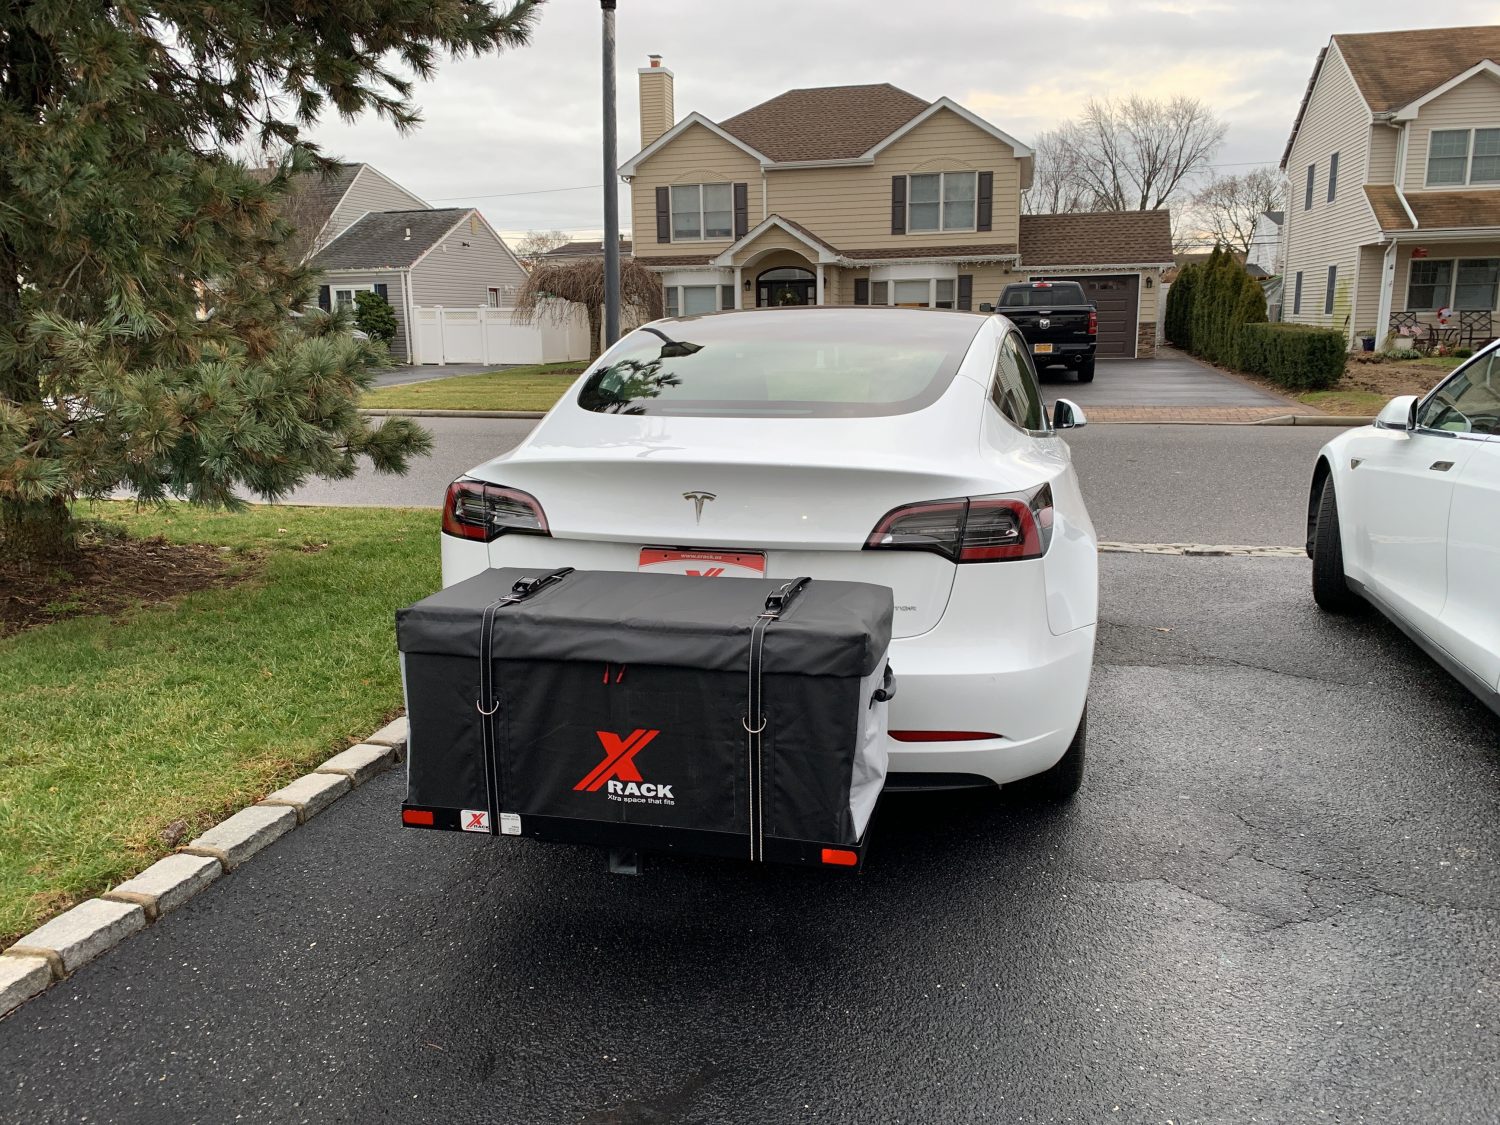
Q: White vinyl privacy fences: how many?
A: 1